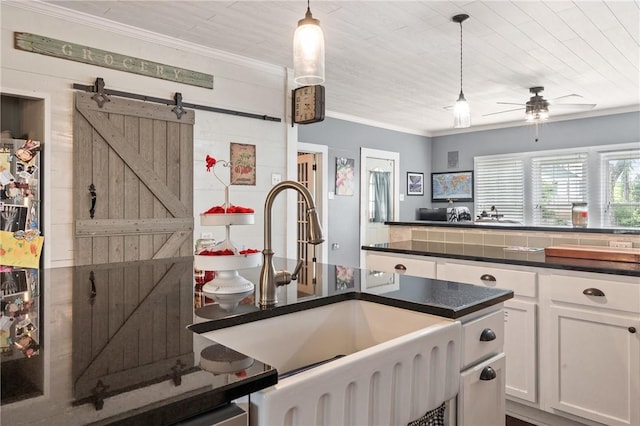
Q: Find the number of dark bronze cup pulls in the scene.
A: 5